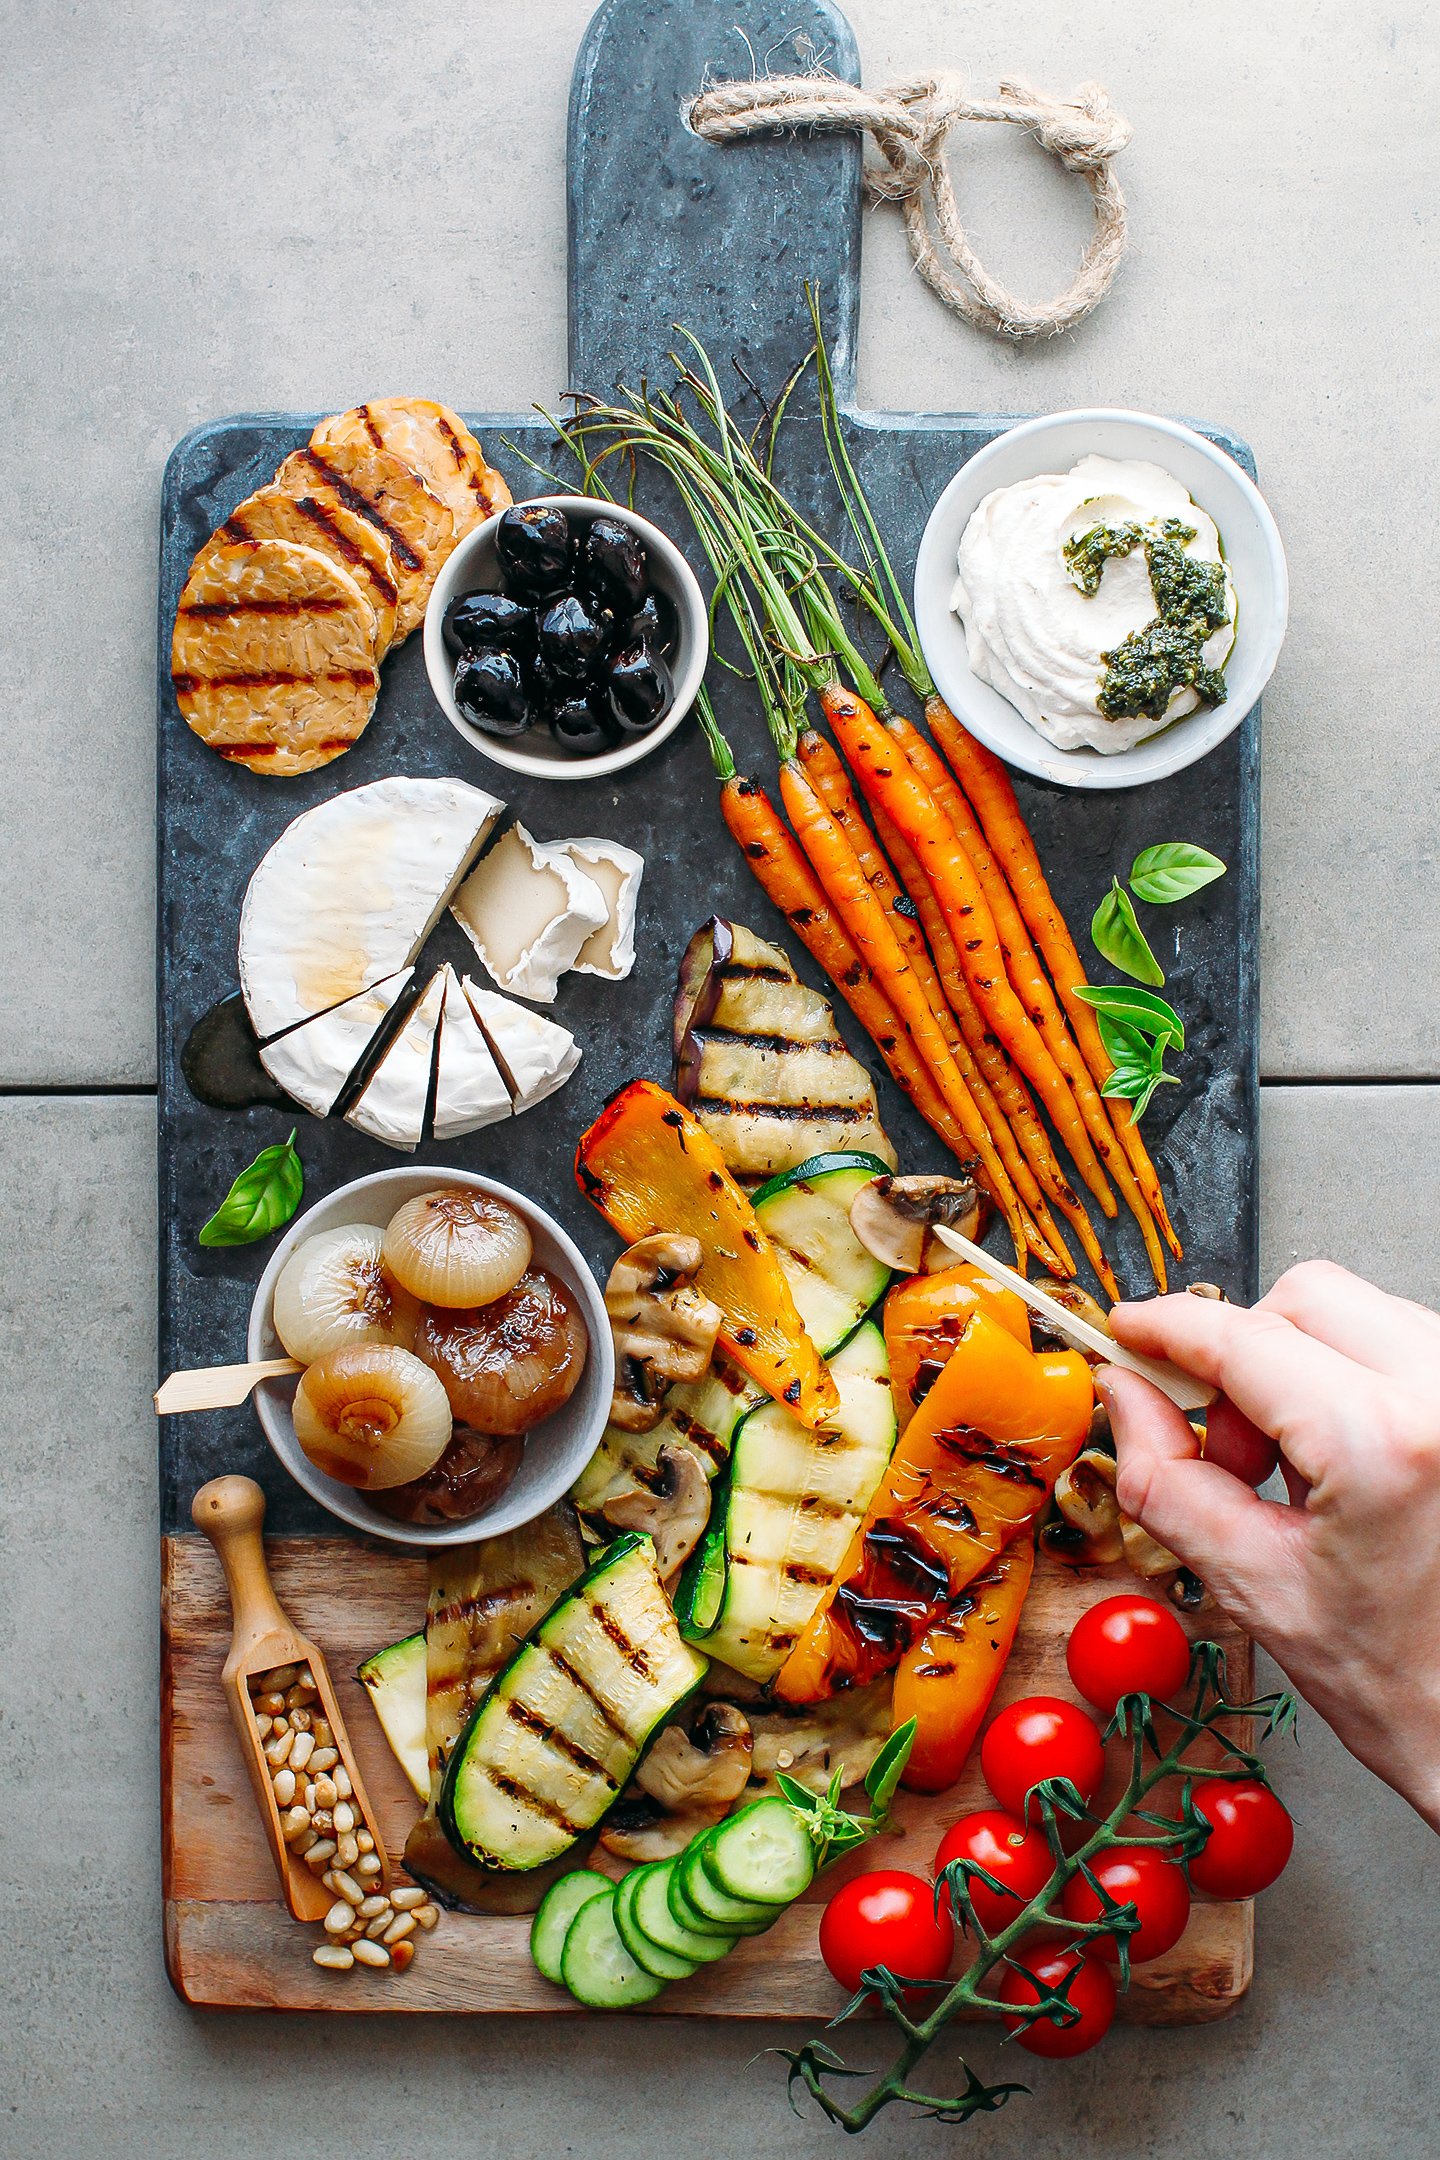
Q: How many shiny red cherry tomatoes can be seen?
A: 7